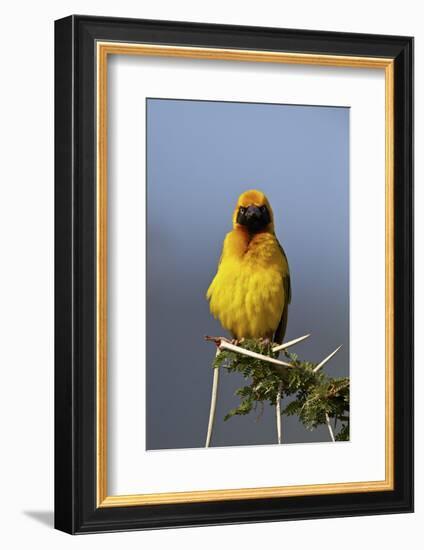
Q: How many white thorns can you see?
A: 6